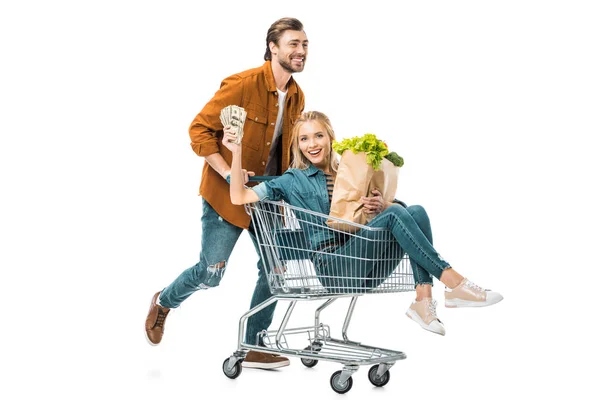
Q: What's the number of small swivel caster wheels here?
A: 4